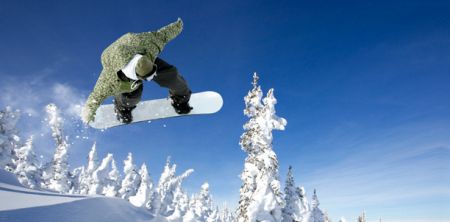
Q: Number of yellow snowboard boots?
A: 0